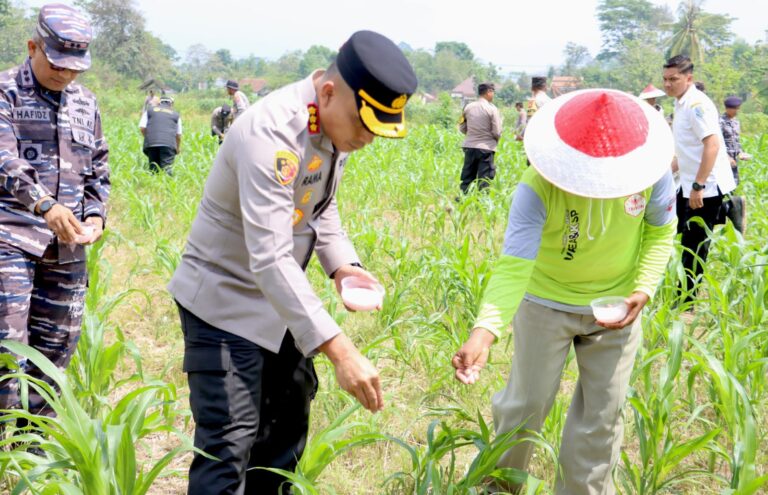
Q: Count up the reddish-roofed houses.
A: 3